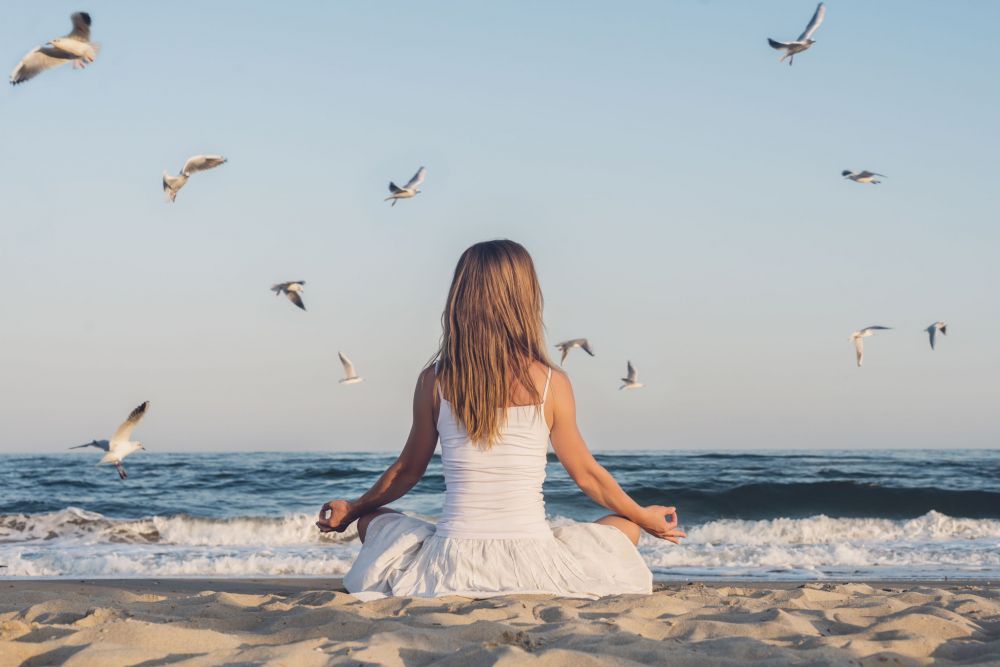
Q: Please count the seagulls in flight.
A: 12